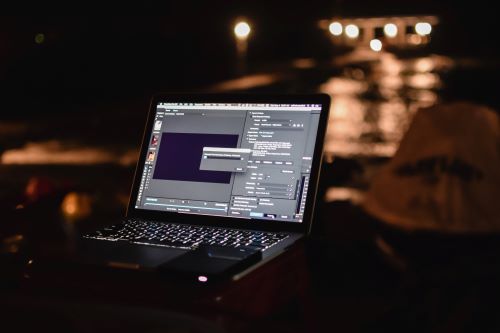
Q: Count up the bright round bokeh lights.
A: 6